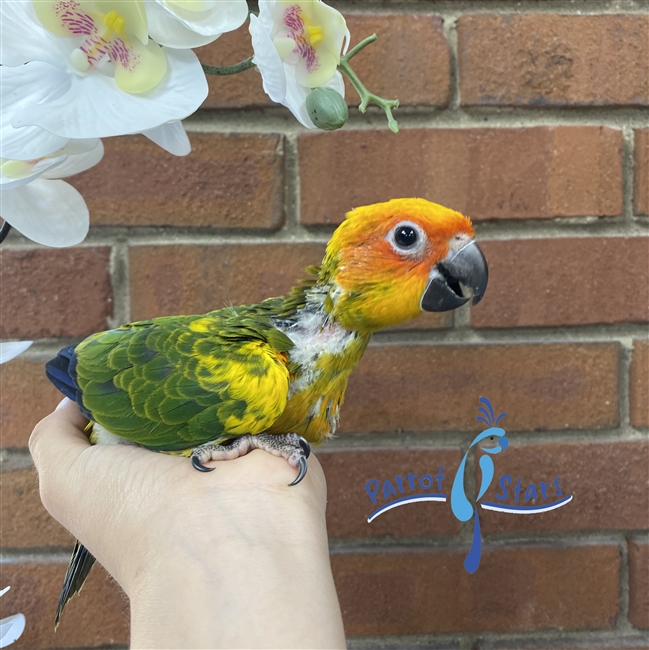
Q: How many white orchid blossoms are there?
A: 4